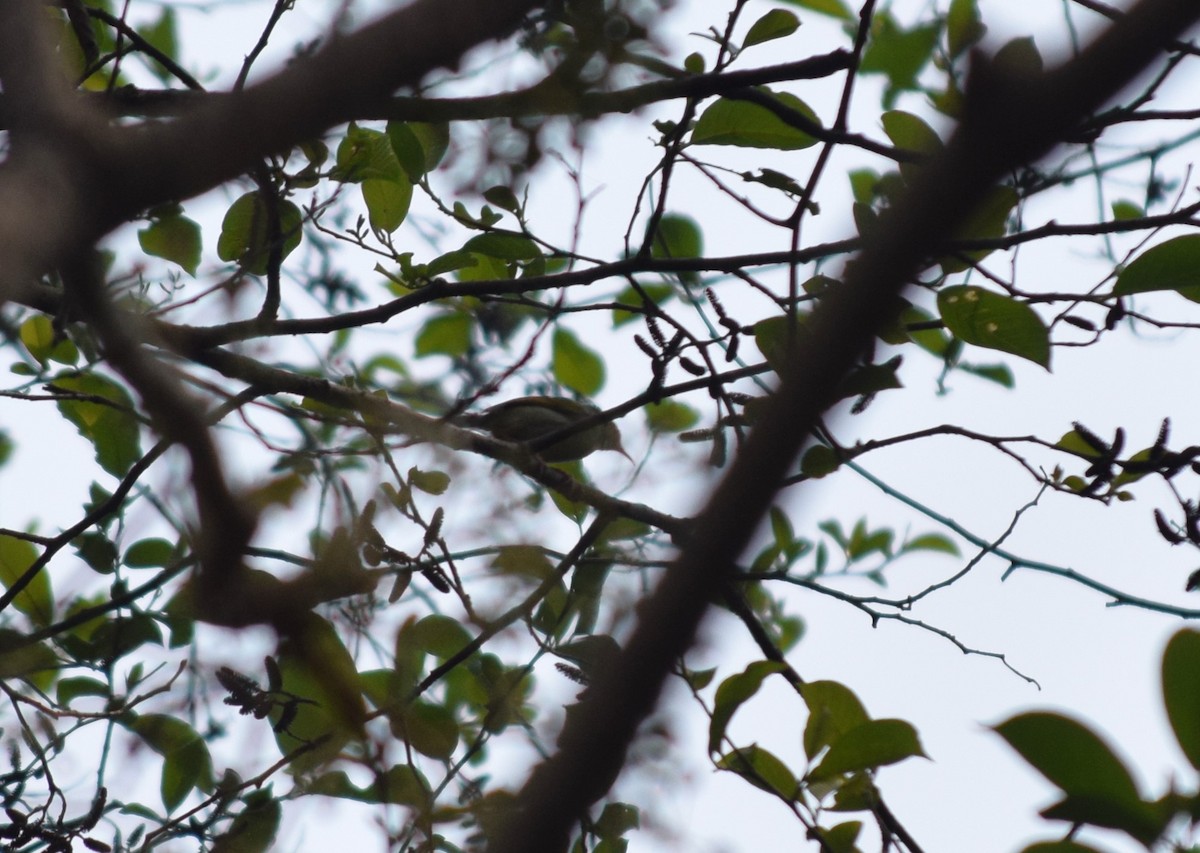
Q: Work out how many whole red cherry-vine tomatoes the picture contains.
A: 0